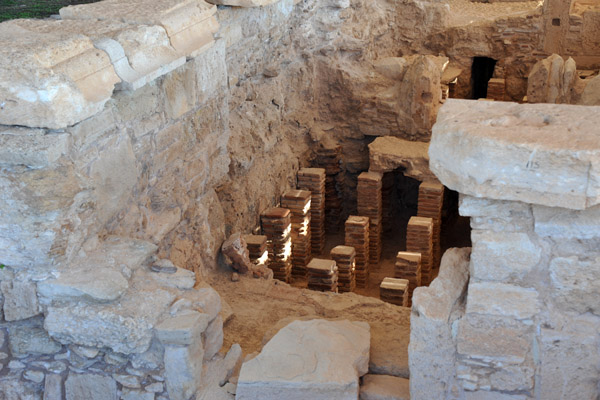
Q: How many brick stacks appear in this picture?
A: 12